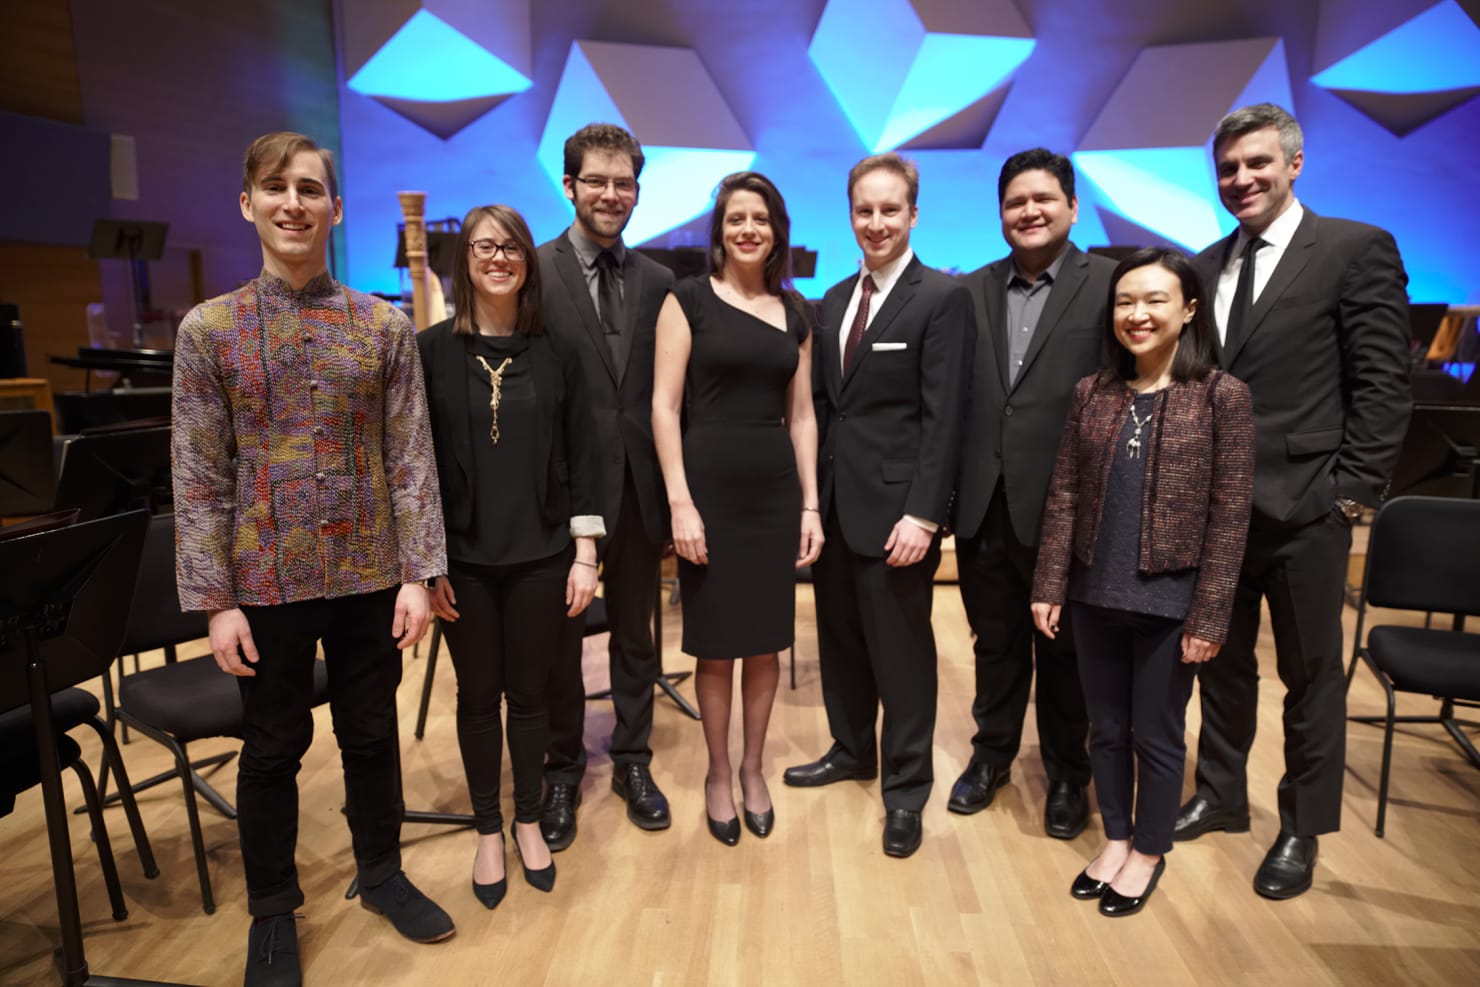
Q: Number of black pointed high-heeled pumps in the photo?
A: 4